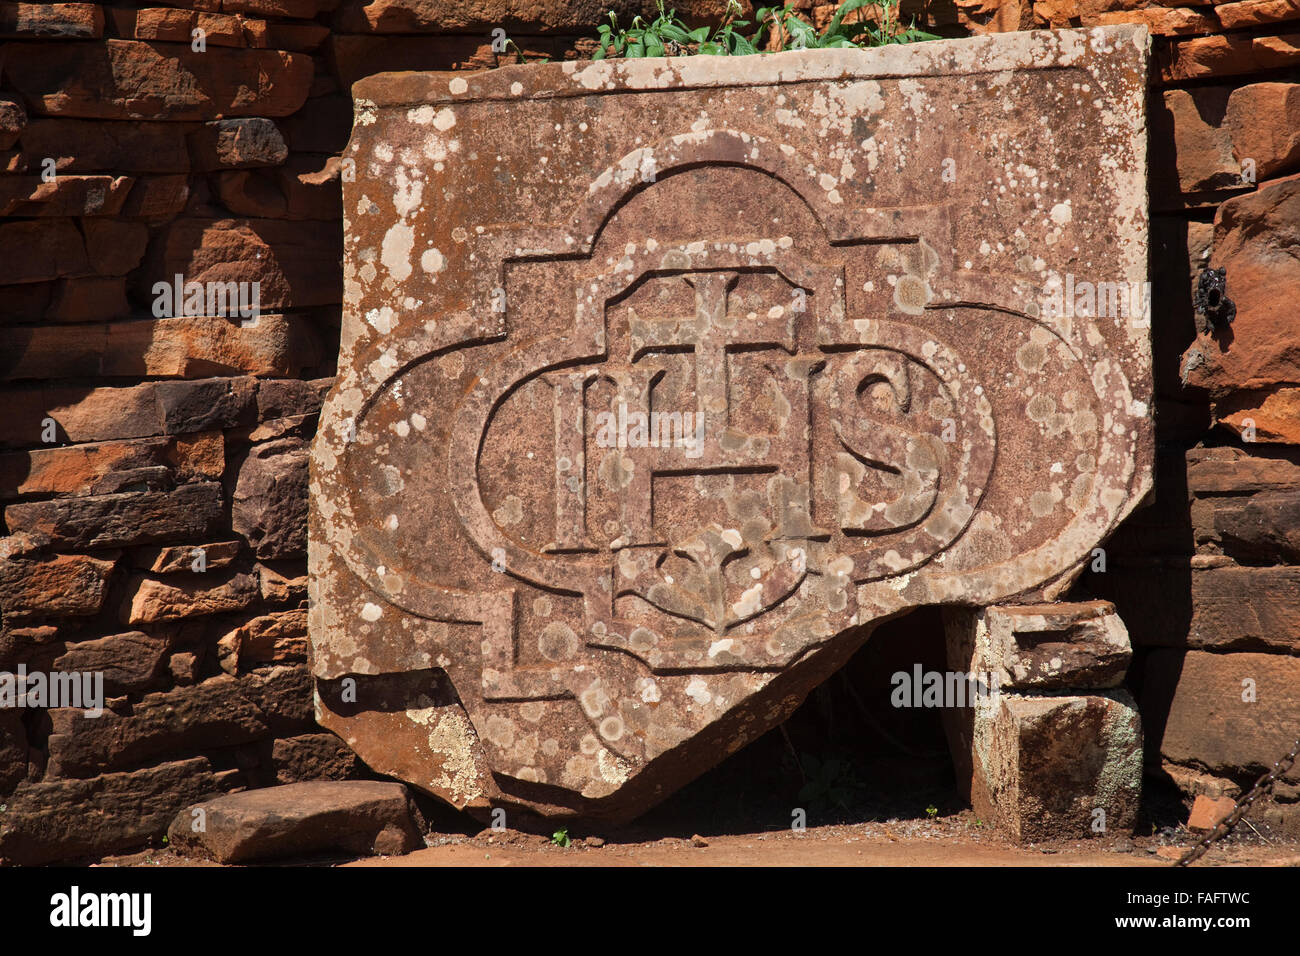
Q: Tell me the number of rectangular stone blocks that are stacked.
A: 2